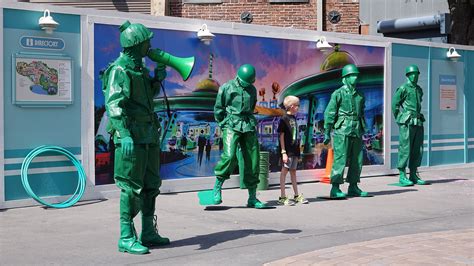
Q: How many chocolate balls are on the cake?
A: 0